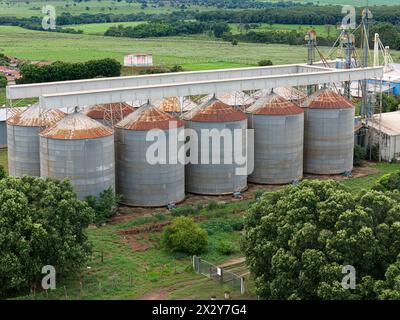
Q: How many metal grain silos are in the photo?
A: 10